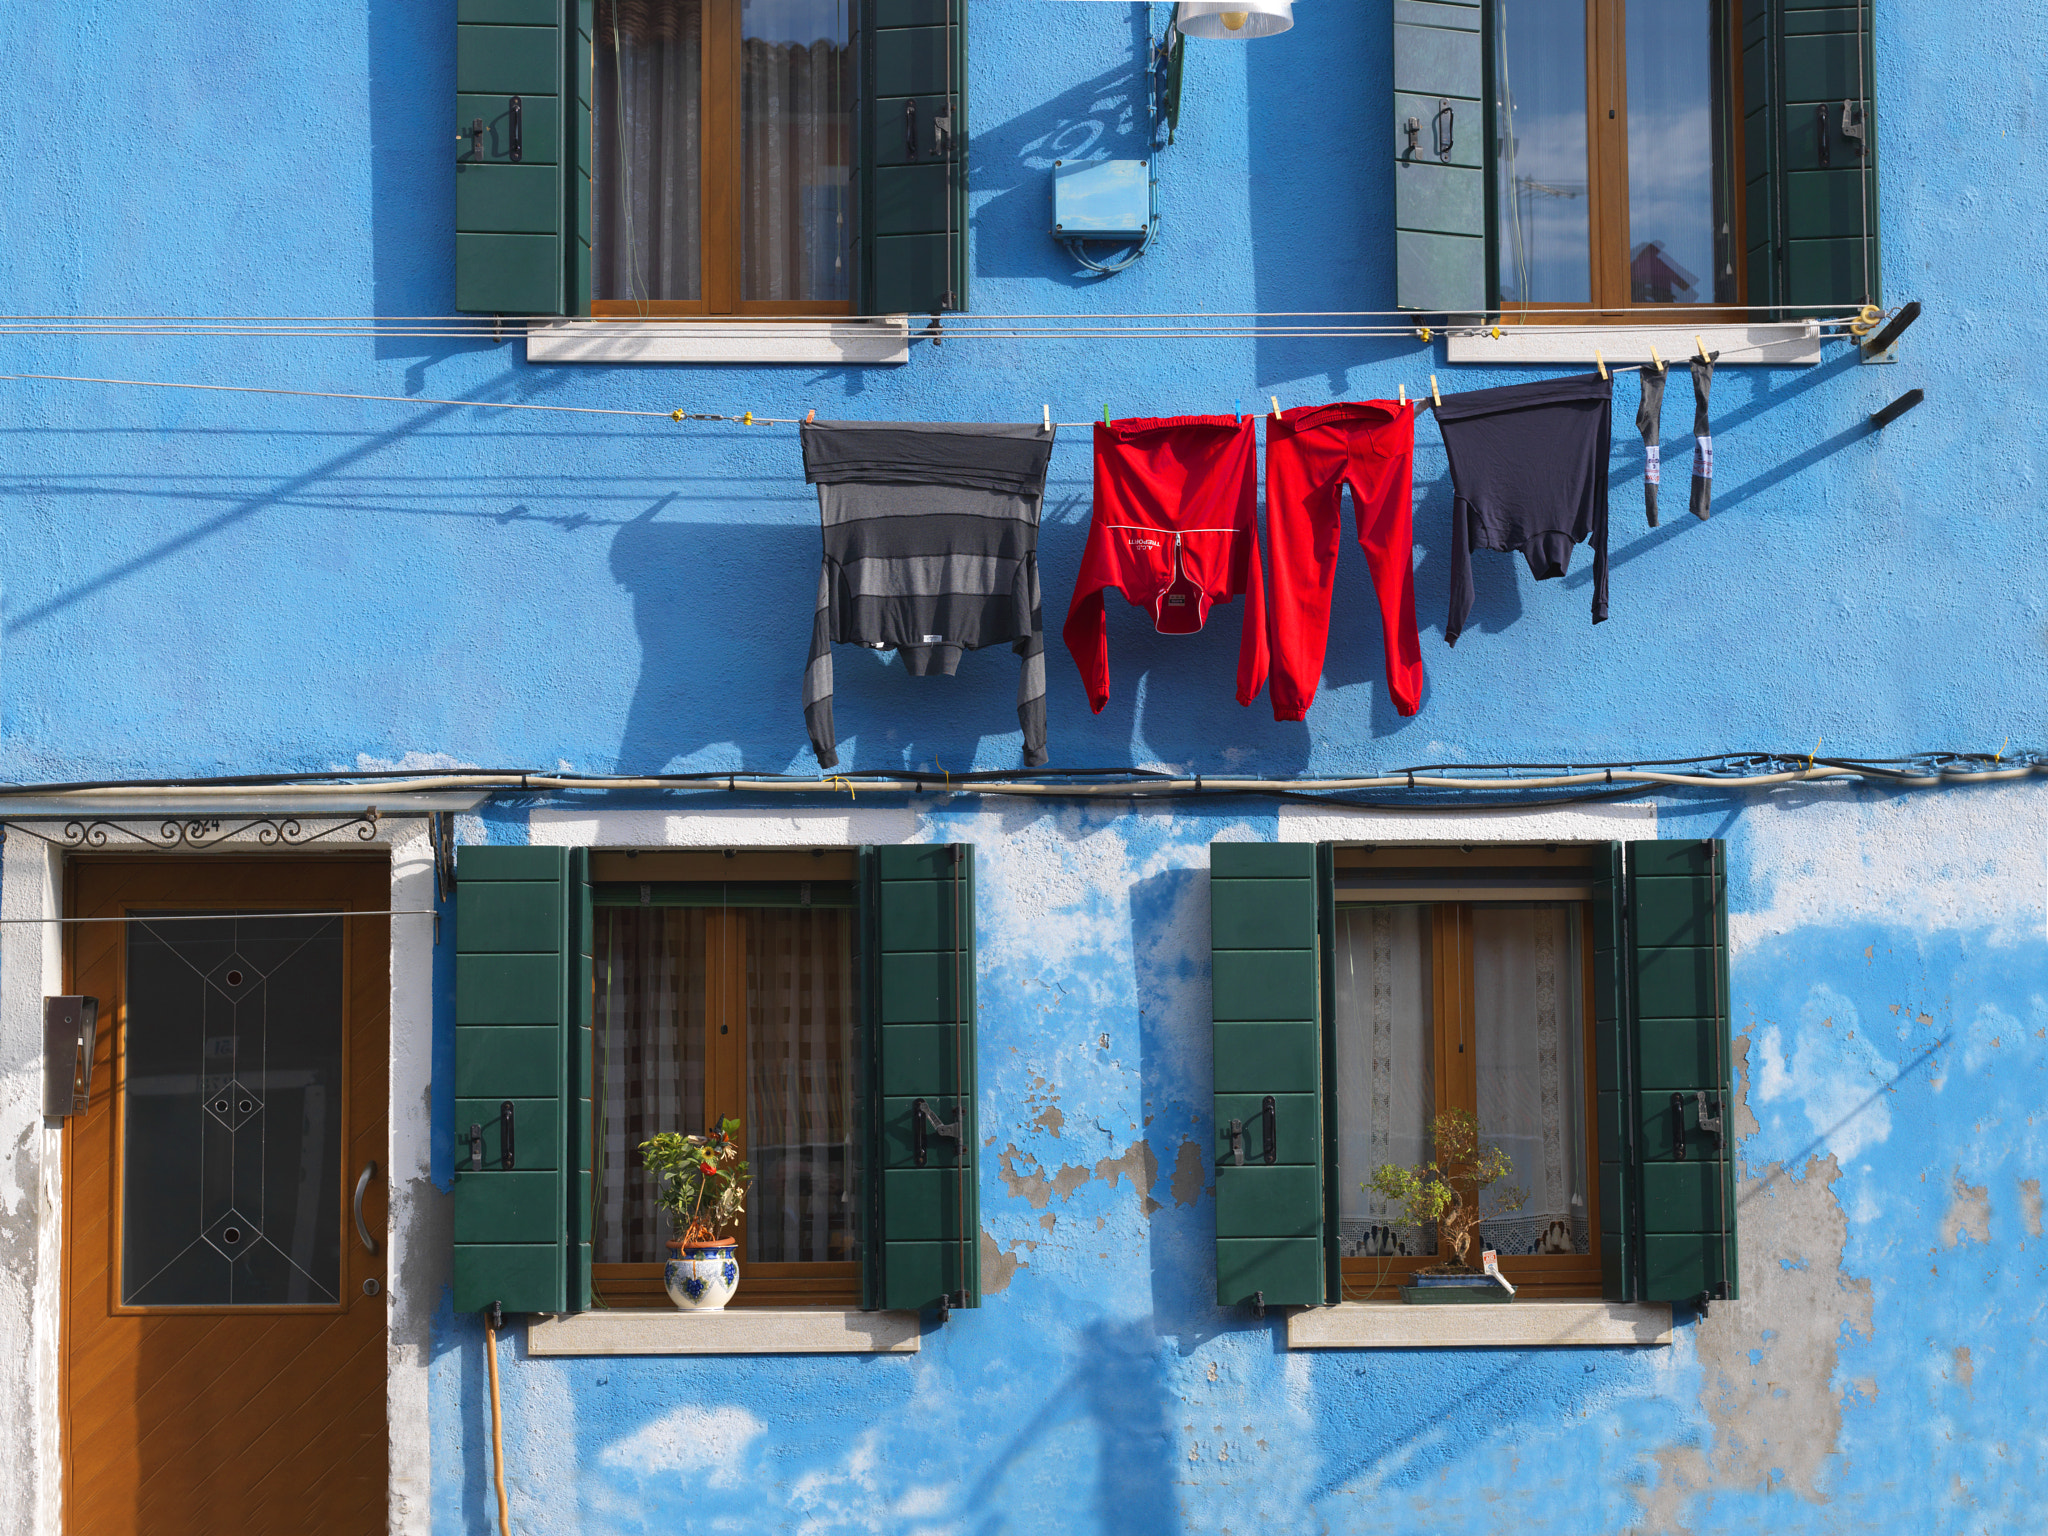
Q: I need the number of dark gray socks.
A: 2